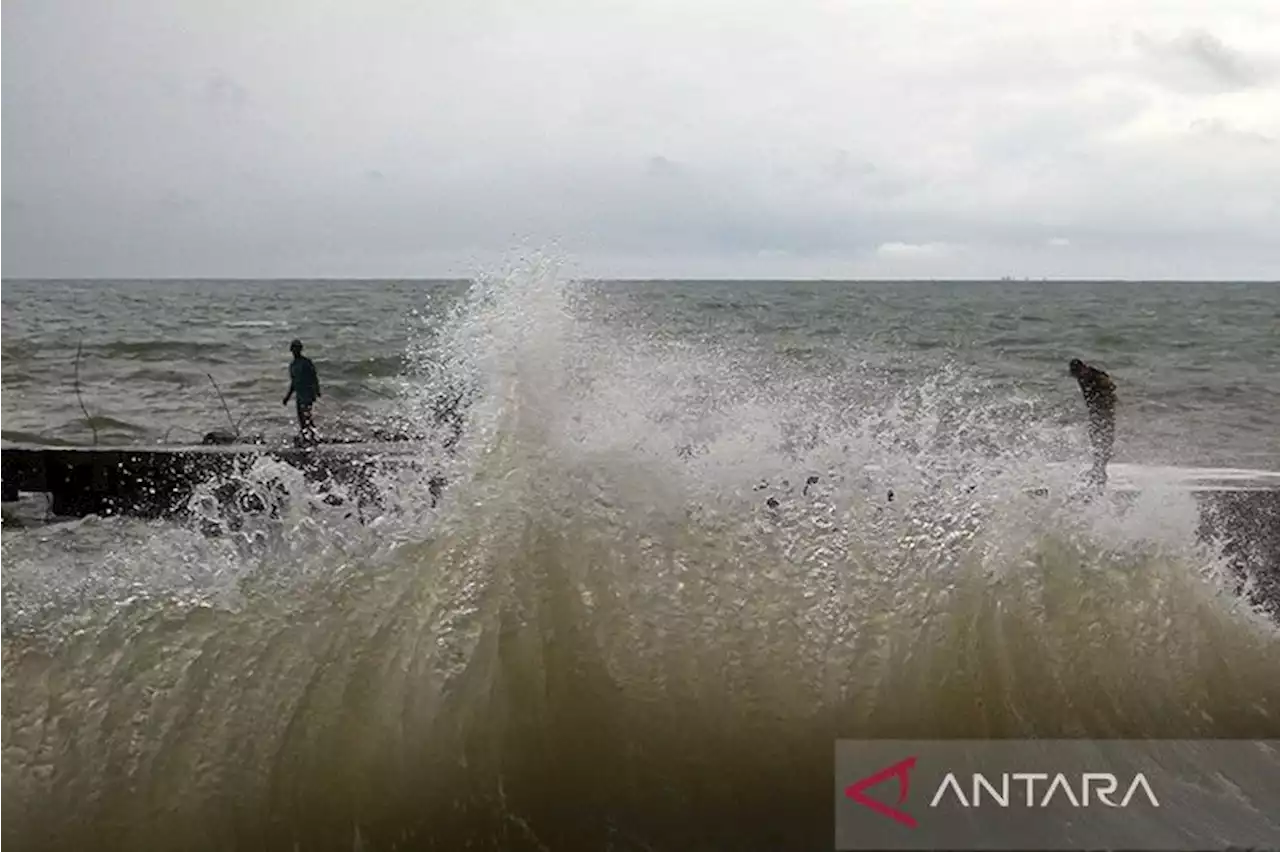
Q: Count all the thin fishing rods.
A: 2